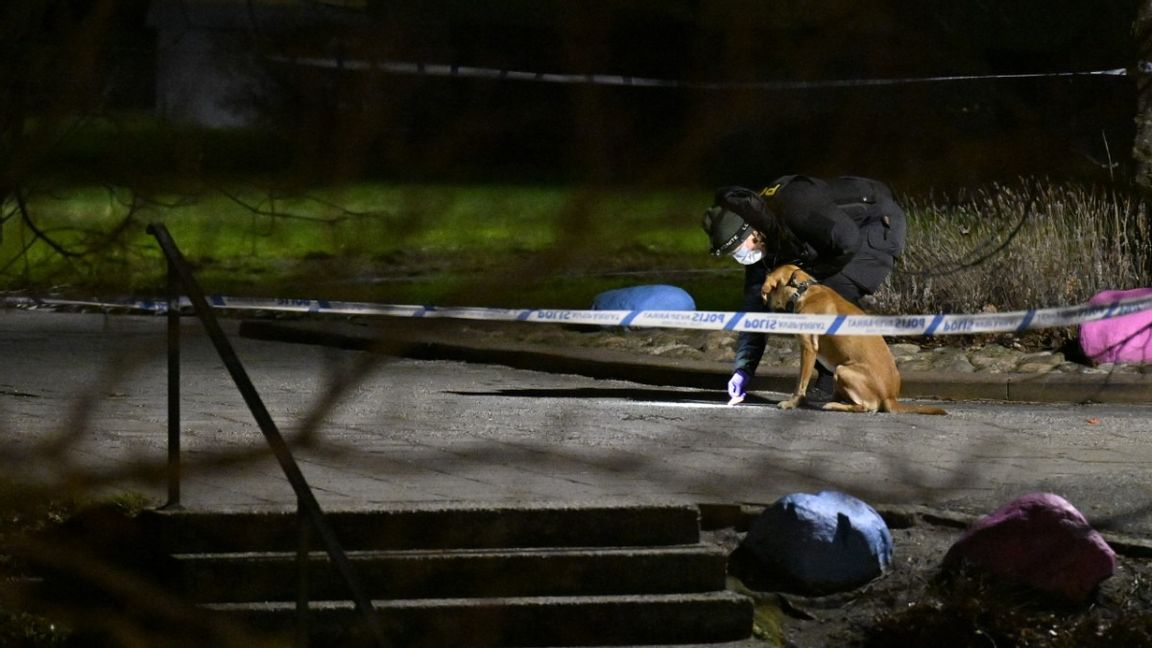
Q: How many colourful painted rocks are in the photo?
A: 4